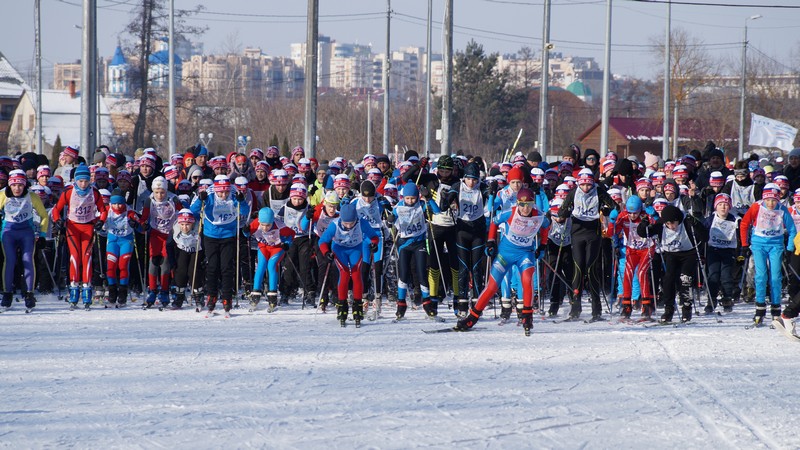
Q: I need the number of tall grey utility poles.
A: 11